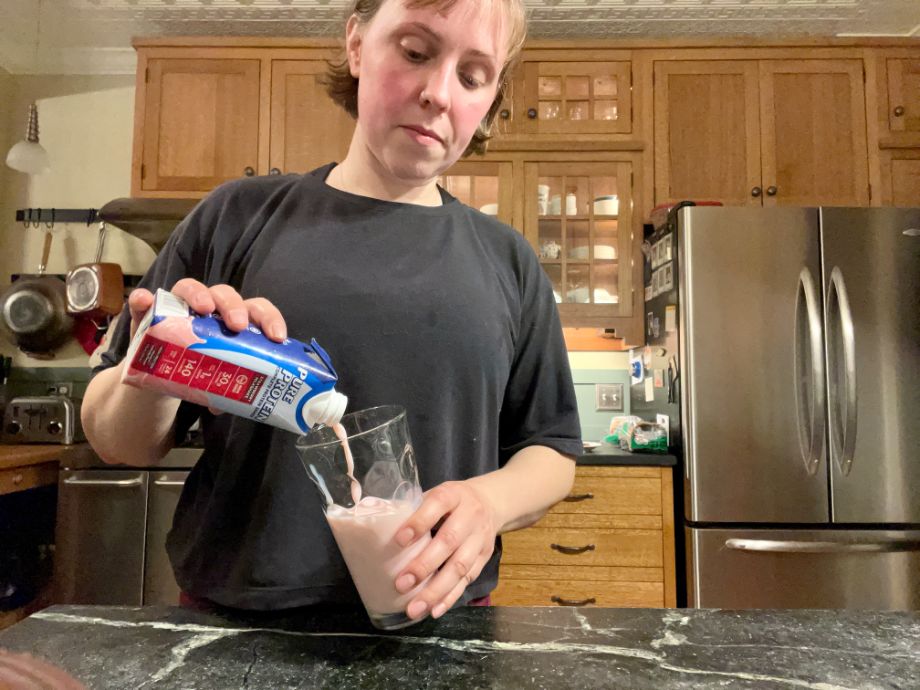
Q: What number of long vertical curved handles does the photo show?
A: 2